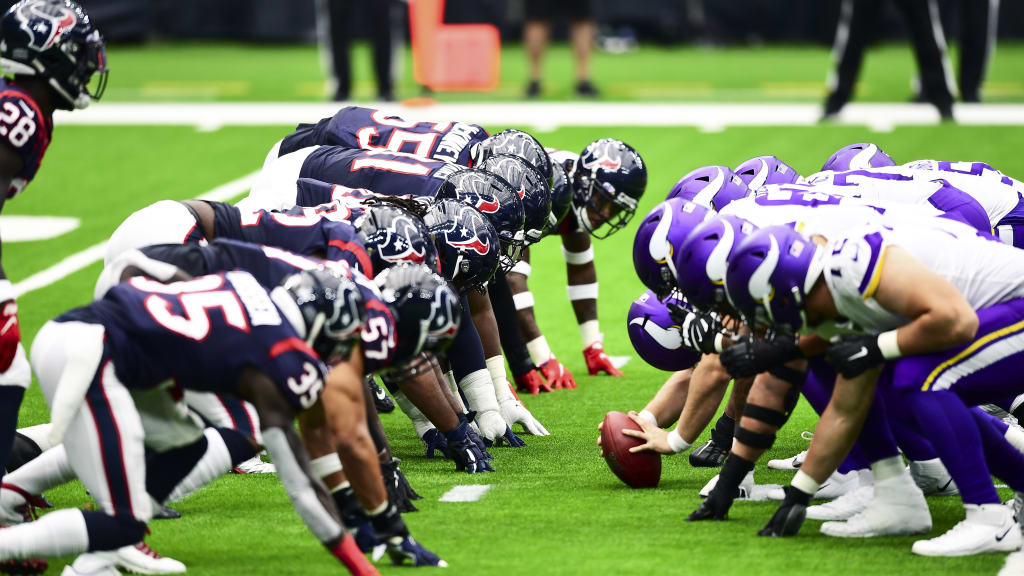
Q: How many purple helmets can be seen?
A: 7